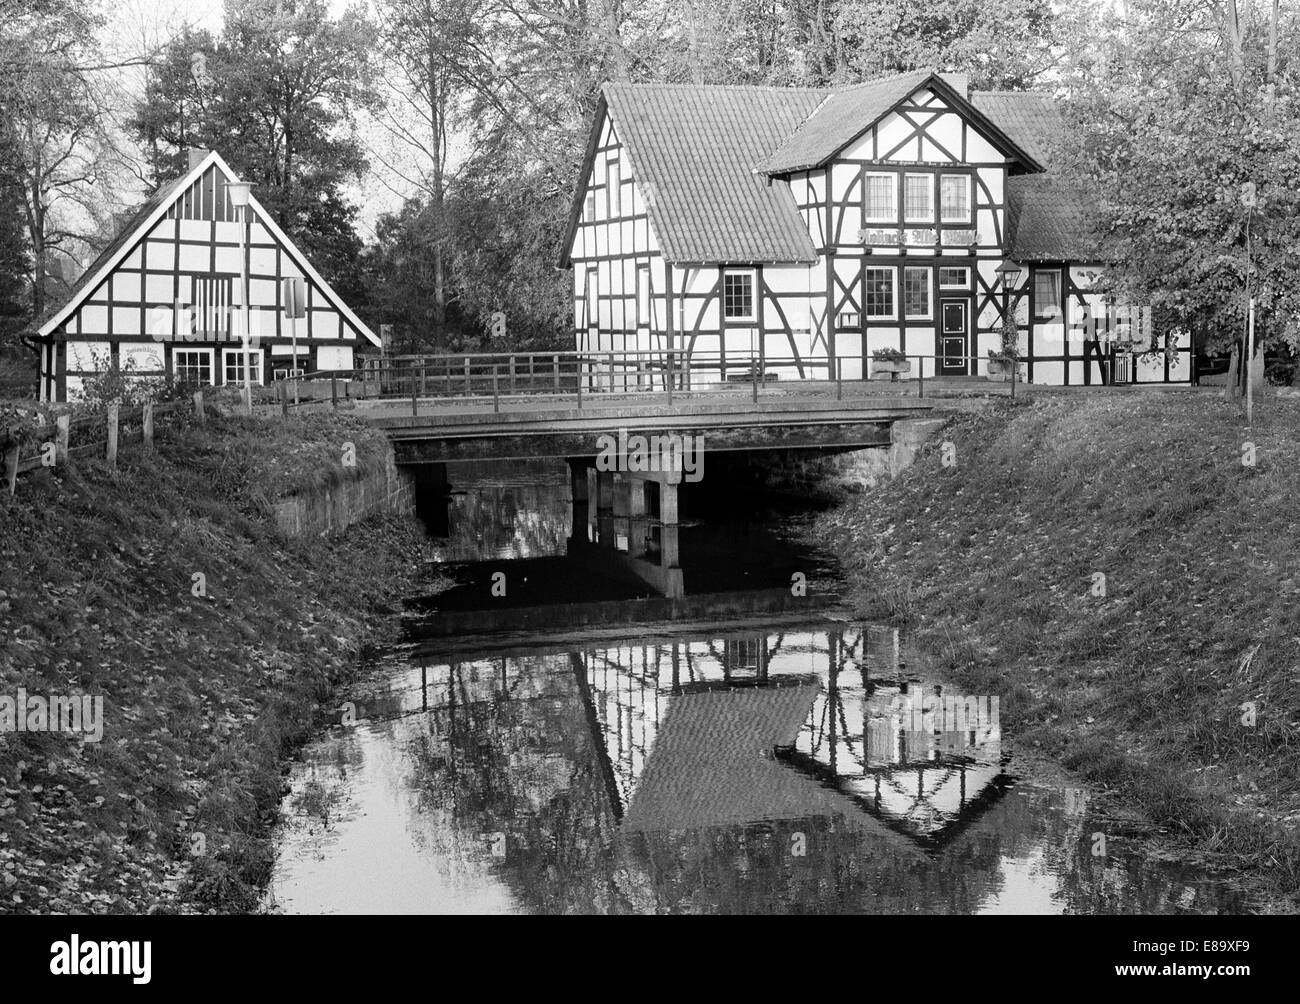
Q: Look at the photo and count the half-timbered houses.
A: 2